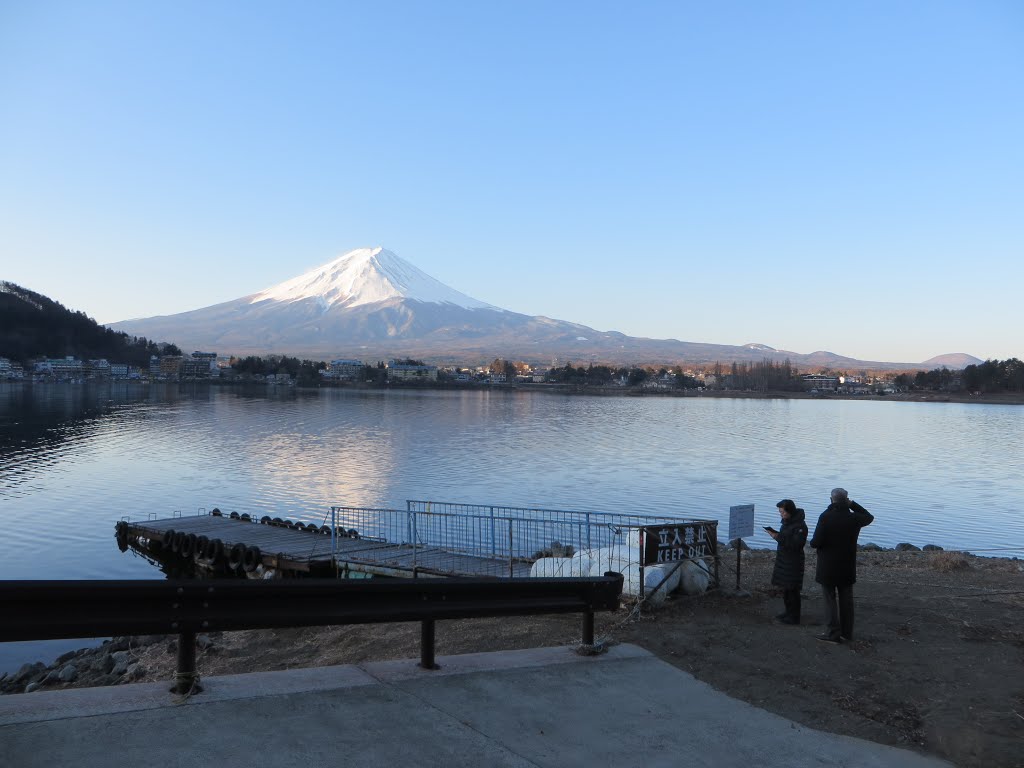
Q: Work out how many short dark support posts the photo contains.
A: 3